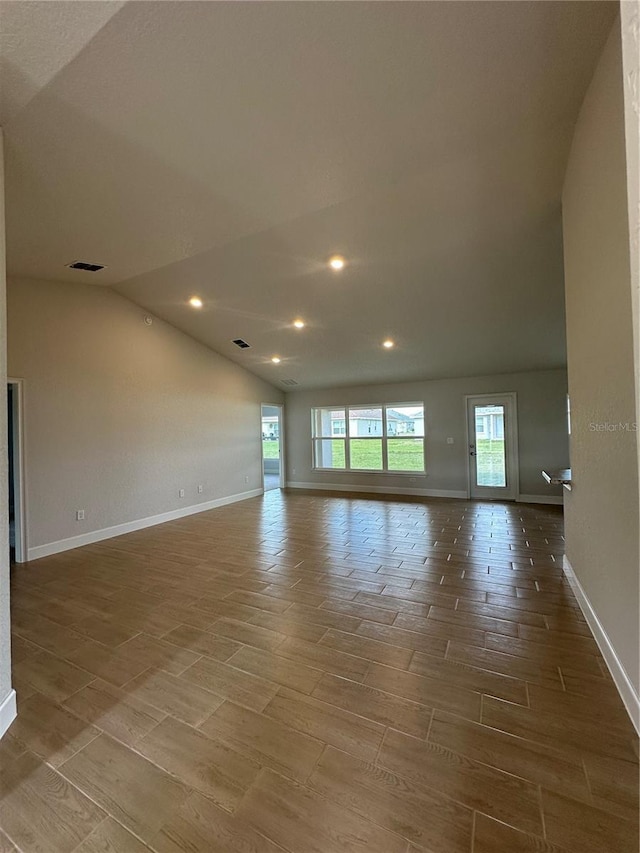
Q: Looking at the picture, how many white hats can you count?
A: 0